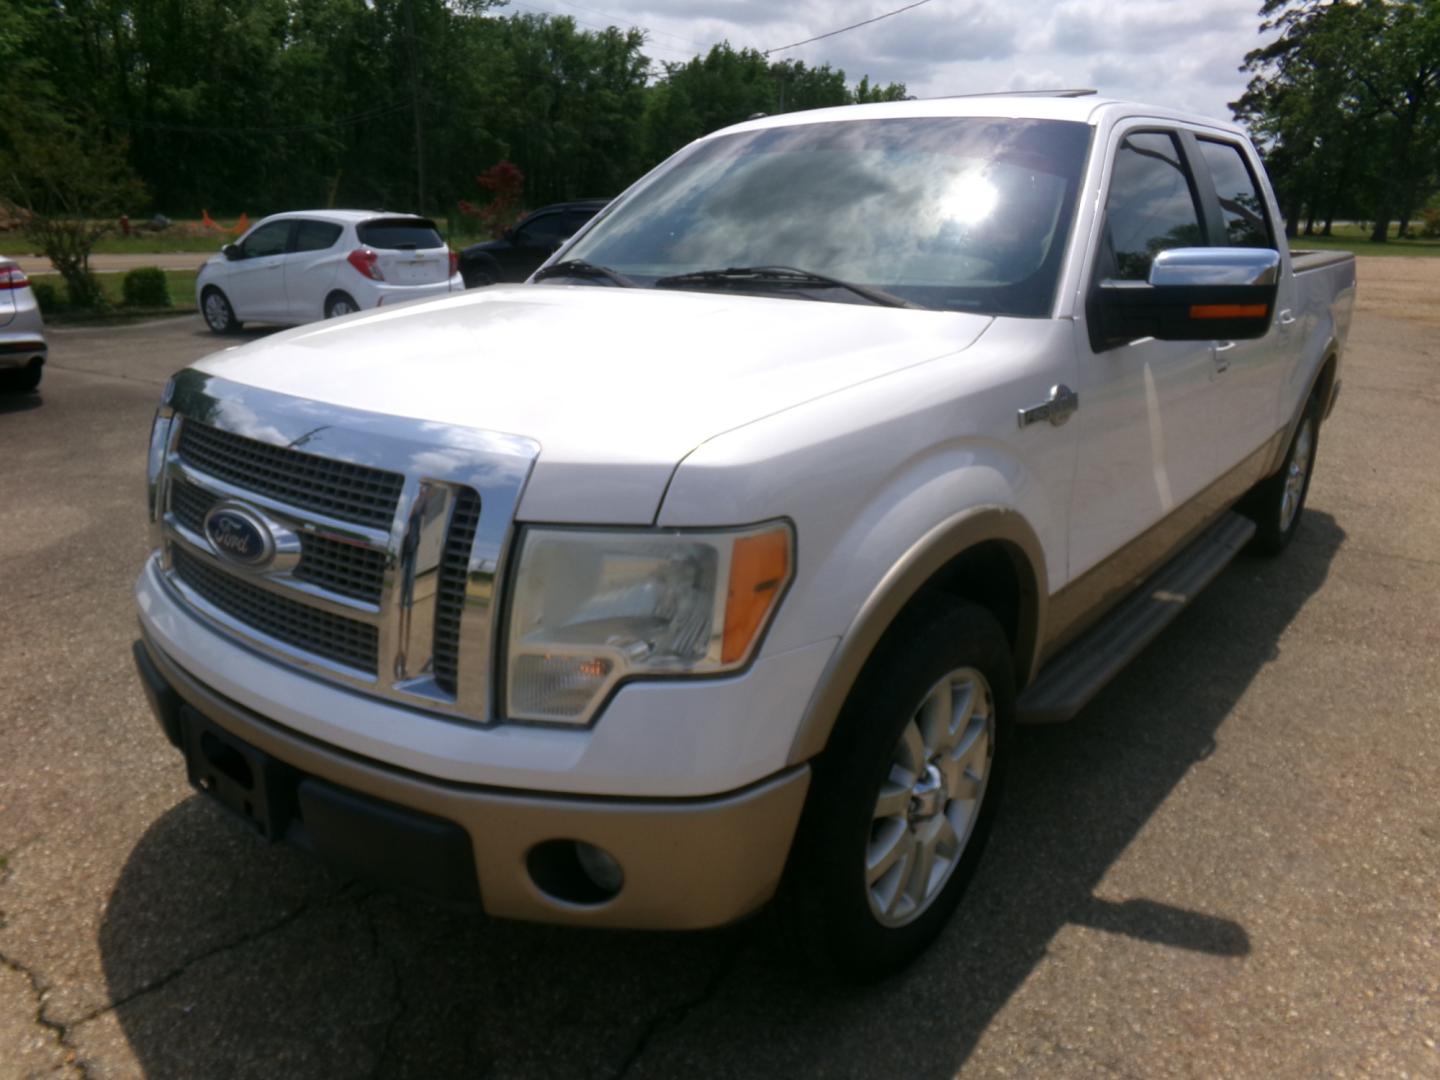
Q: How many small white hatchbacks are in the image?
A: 1